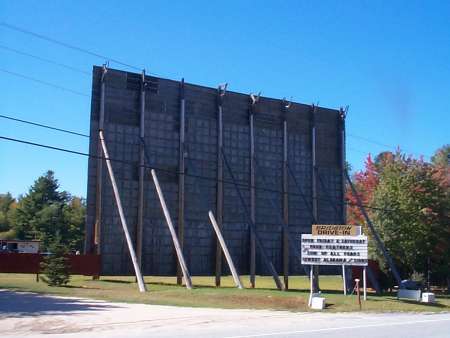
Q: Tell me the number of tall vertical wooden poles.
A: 8